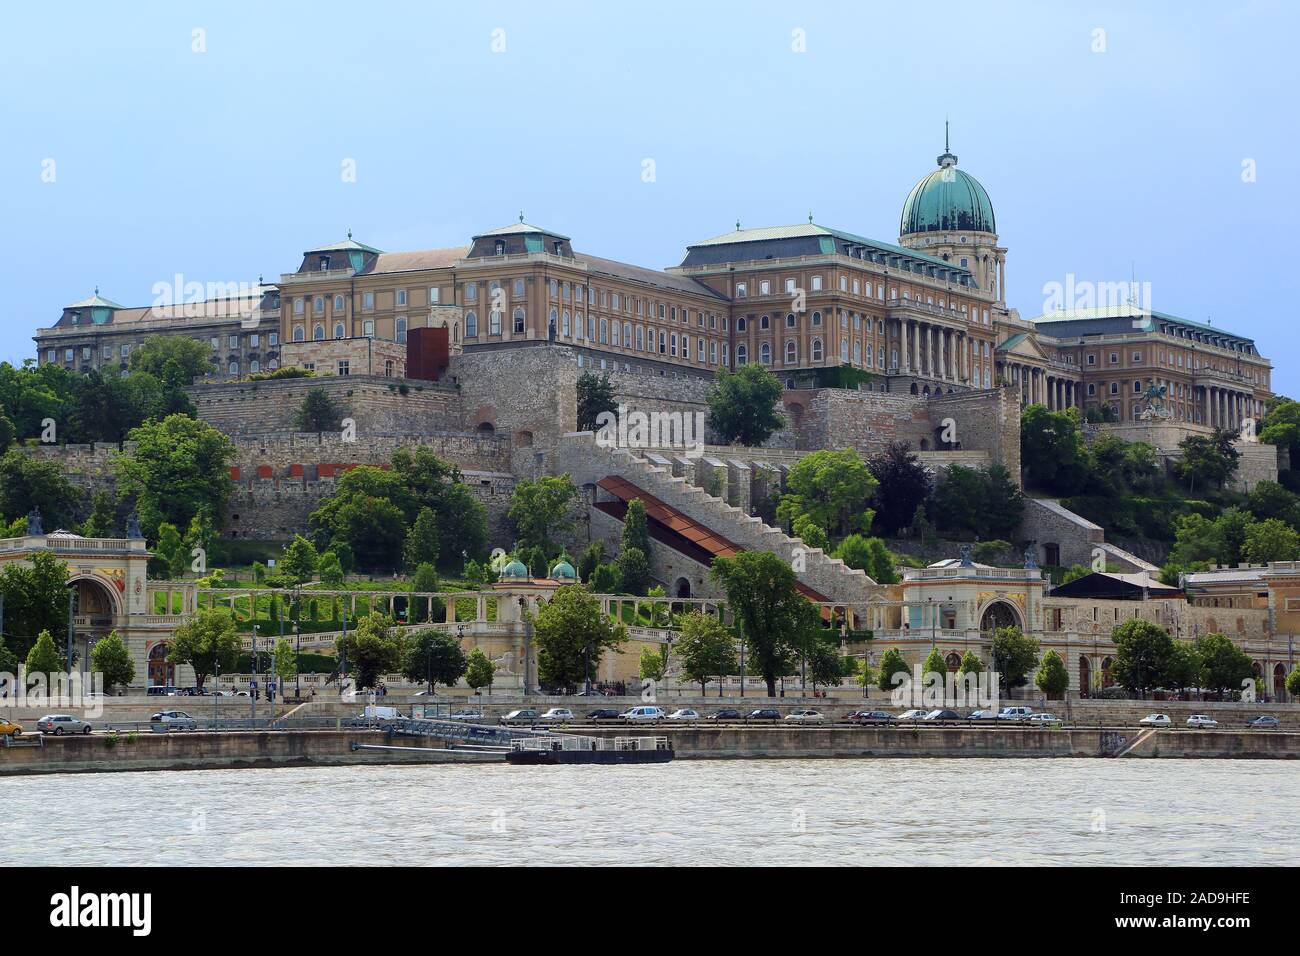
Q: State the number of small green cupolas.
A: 2